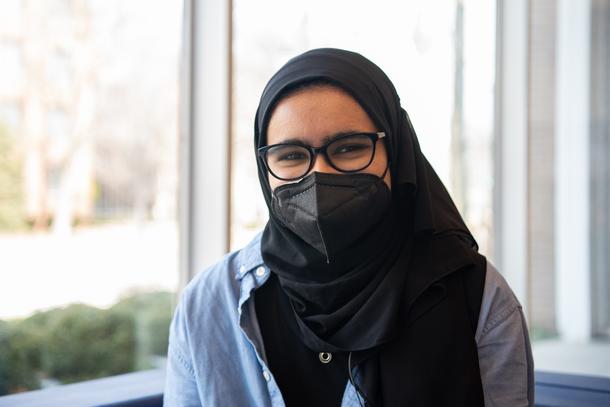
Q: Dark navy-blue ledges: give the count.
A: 2